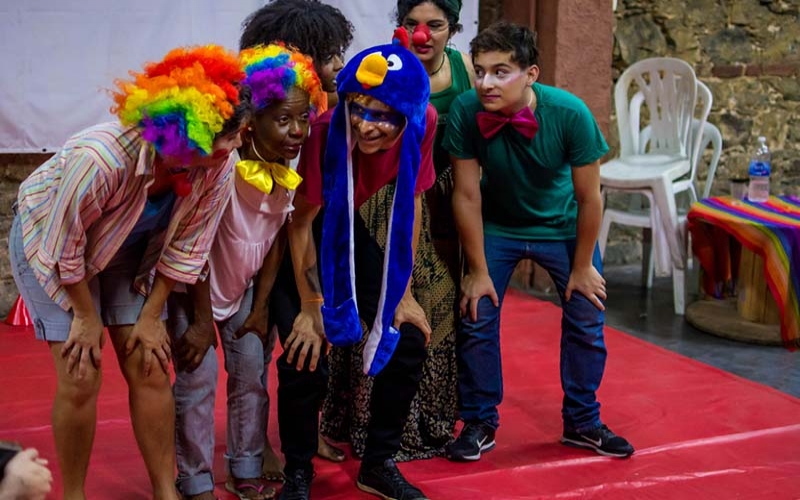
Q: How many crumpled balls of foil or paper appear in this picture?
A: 0